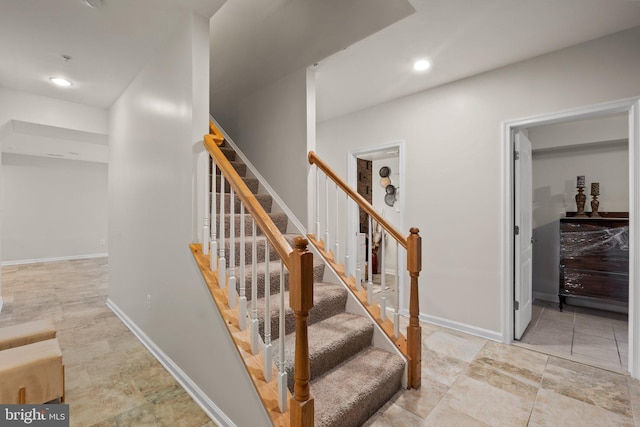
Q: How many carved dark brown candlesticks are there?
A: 2